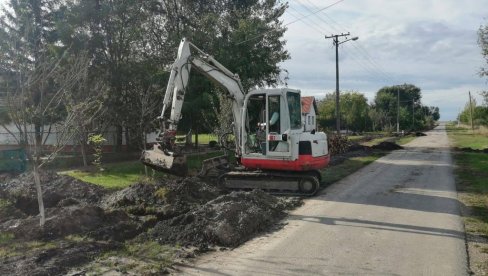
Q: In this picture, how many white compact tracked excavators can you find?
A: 1